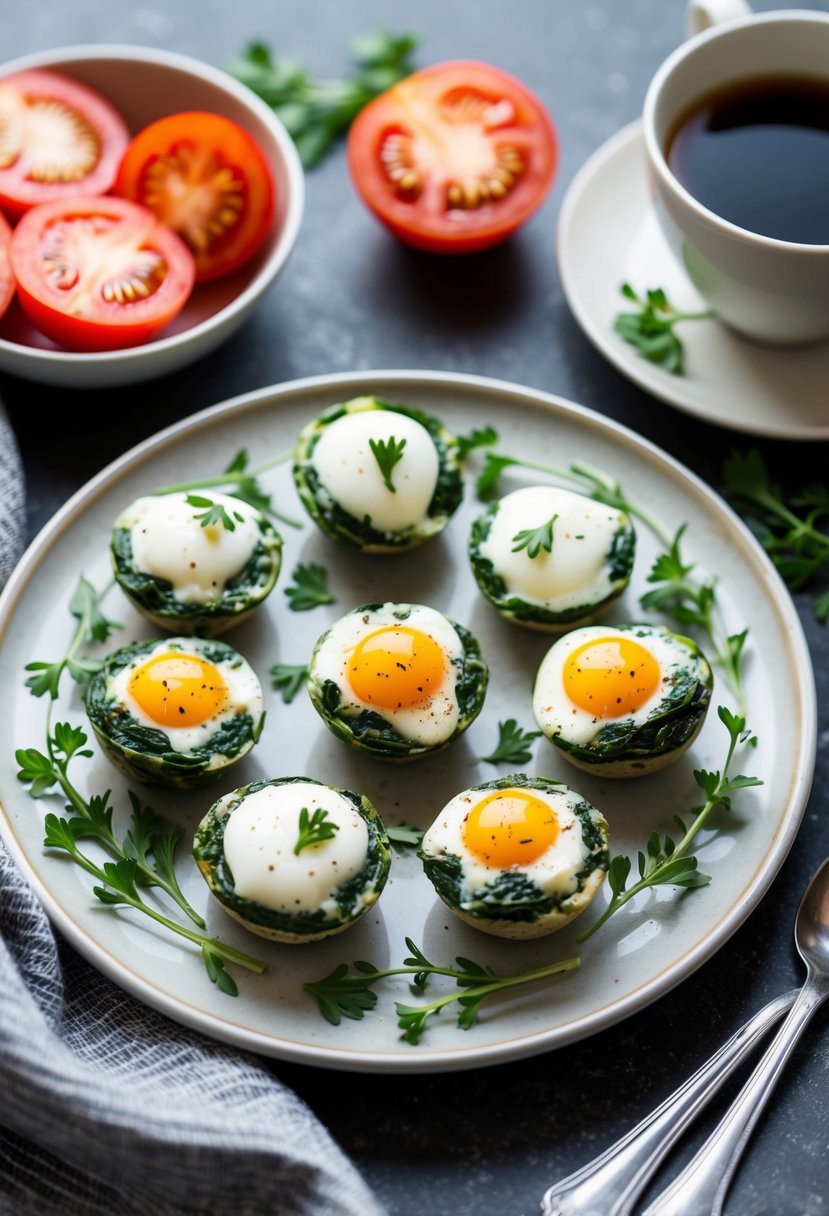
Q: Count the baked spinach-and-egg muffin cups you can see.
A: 8